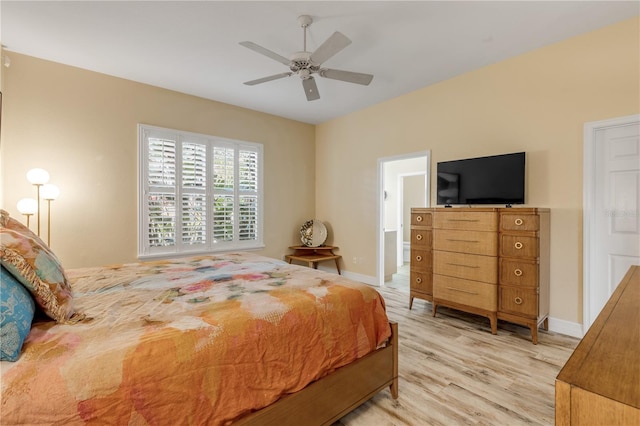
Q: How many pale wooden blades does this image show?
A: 5